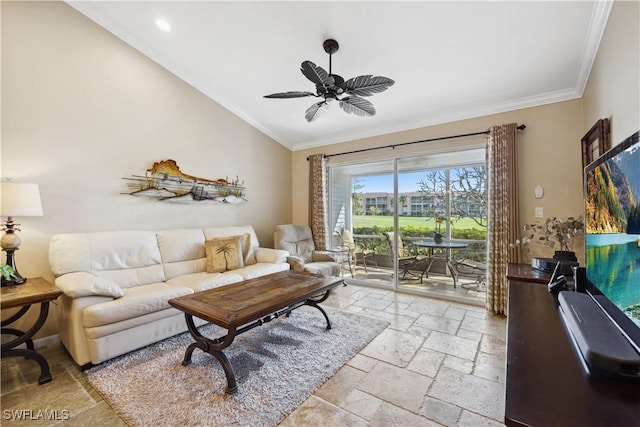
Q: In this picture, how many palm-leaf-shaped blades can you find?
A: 5